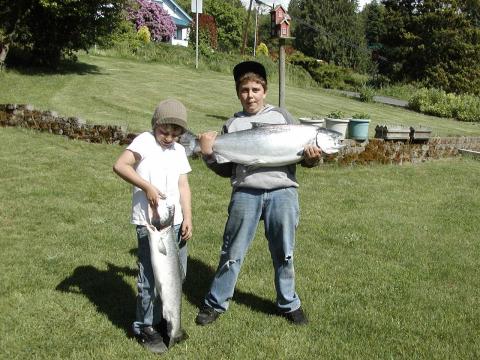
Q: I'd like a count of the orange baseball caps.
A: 0